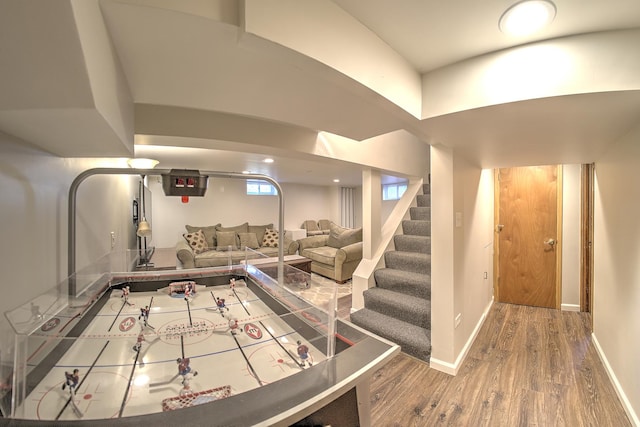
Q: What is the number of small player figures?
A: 12